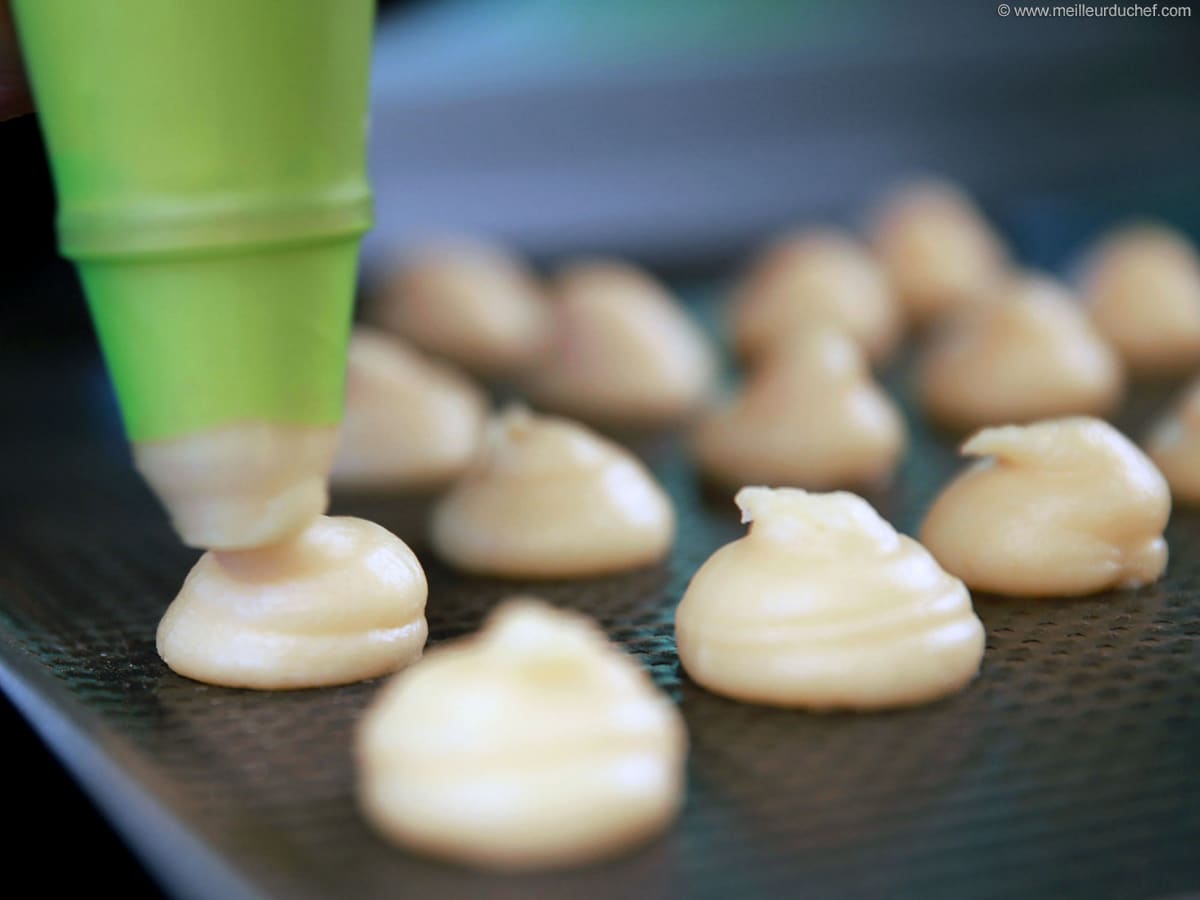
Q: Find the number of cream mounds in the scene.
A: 14